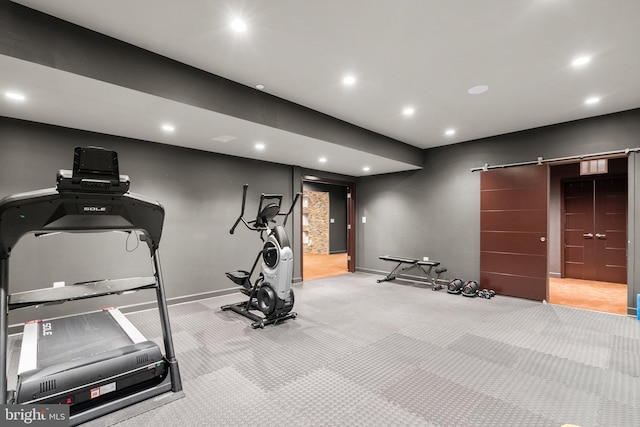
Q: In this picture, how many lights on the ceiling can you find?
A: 11